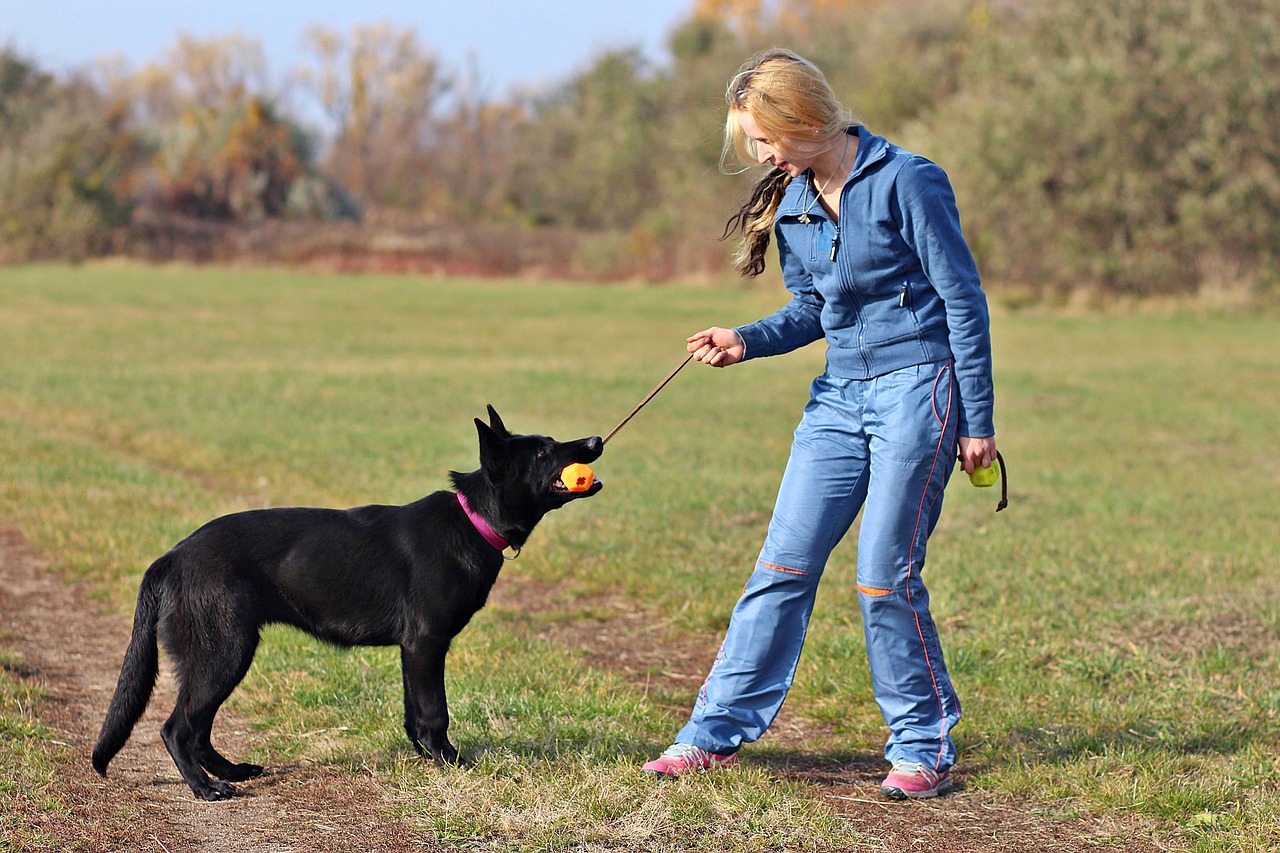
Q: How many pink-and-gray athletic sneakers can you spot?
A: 2